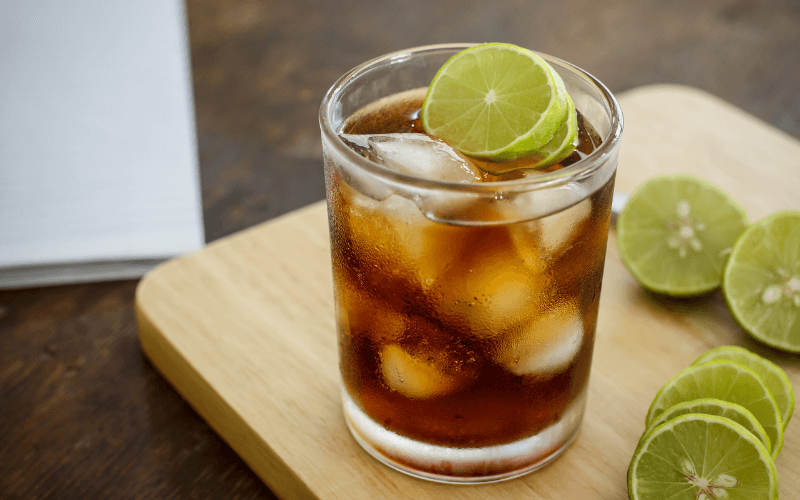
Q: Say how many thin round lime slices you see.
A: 6